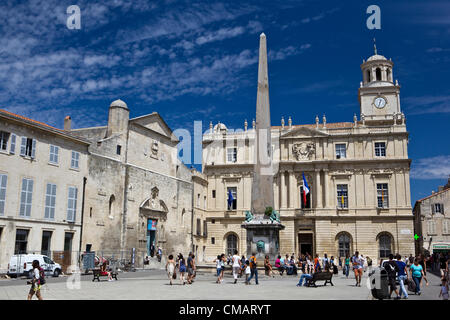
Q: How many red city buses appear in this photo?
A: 0